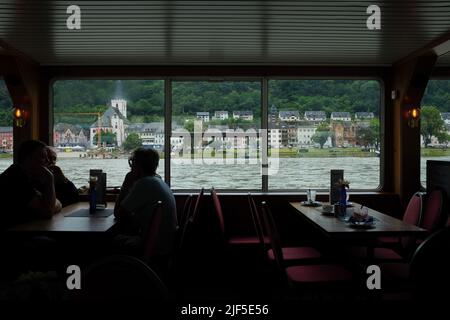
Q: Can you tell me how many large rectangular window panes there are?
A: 3